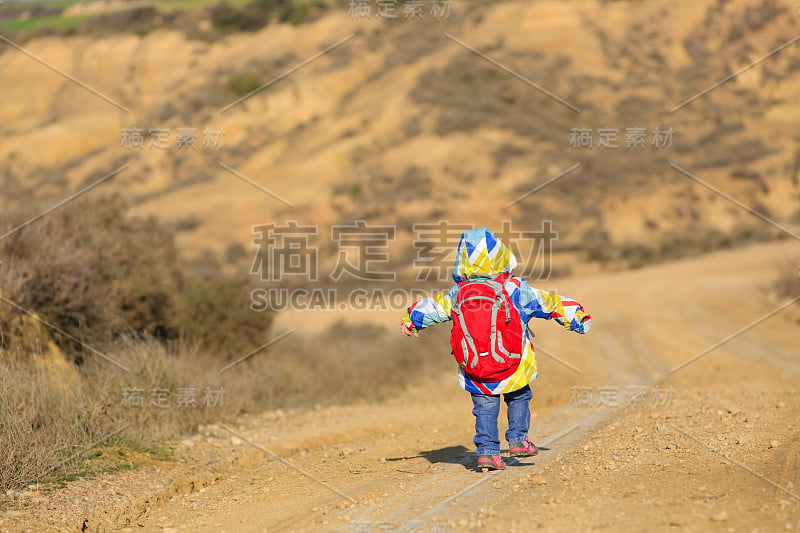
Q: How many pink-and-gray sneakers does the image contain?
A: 2